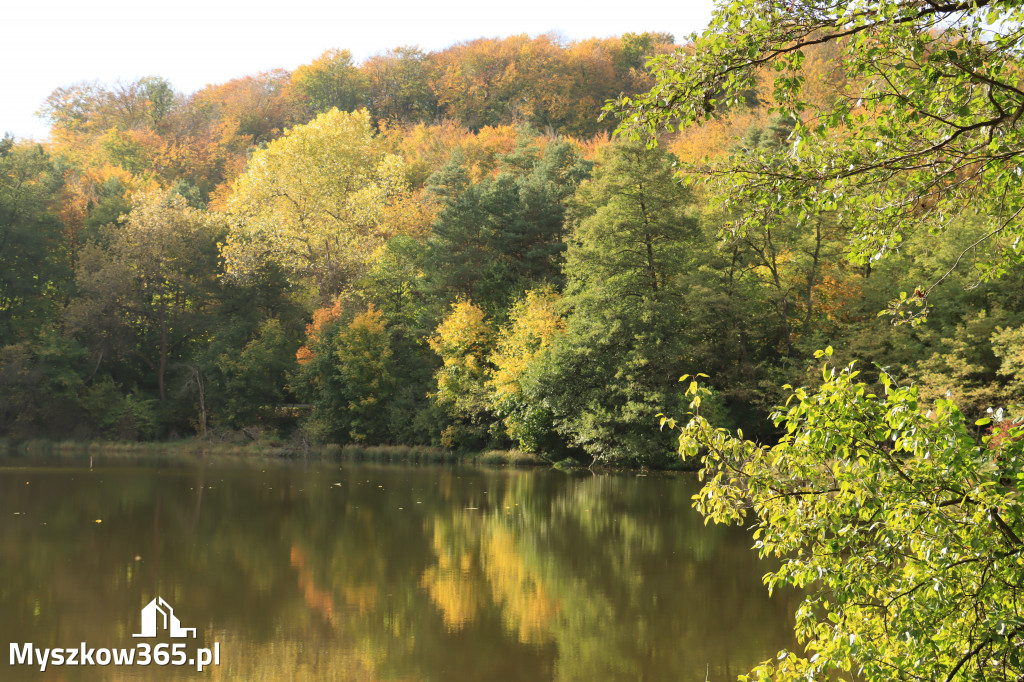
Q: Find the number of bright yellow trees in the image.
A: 3